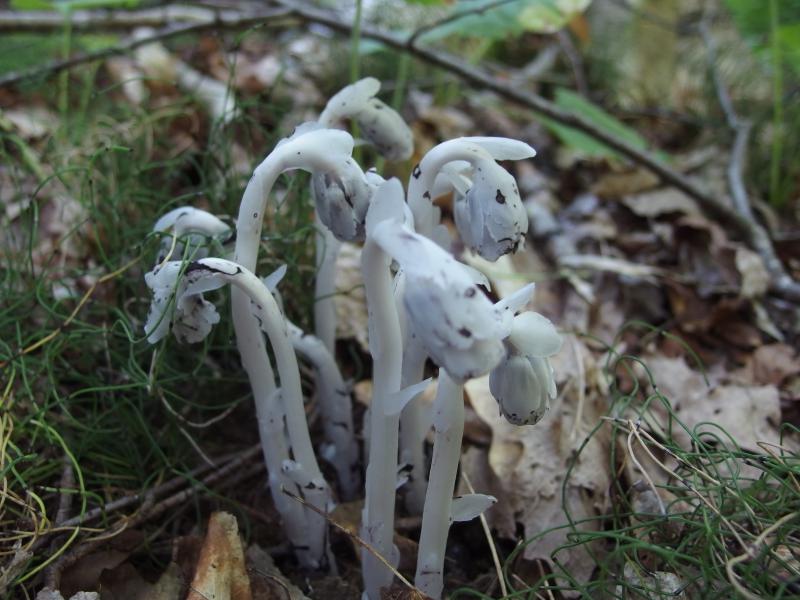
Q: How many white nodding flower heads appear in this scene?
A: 7